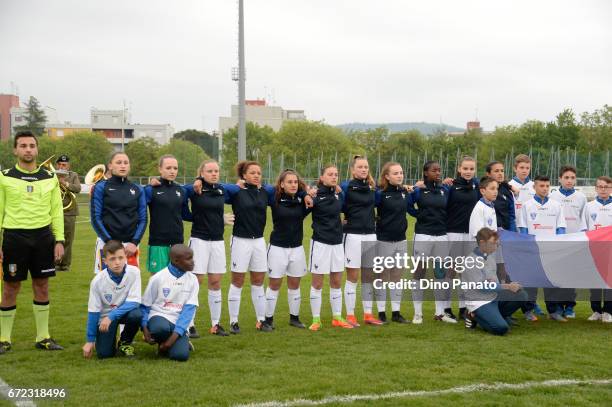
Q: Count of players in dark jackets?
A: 11